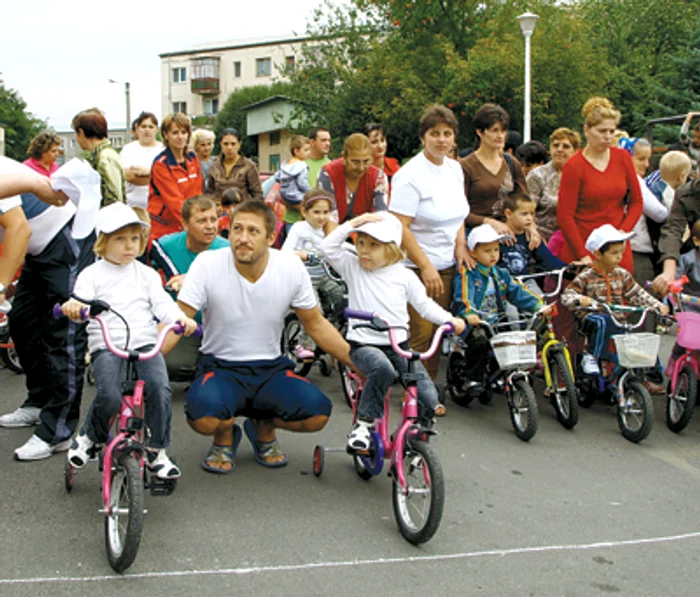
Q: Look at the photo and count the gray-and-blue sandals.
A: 2